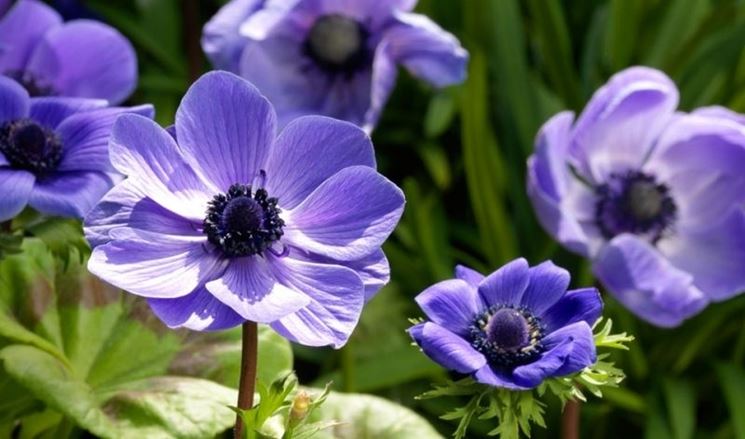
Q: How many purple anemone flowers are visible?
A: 6